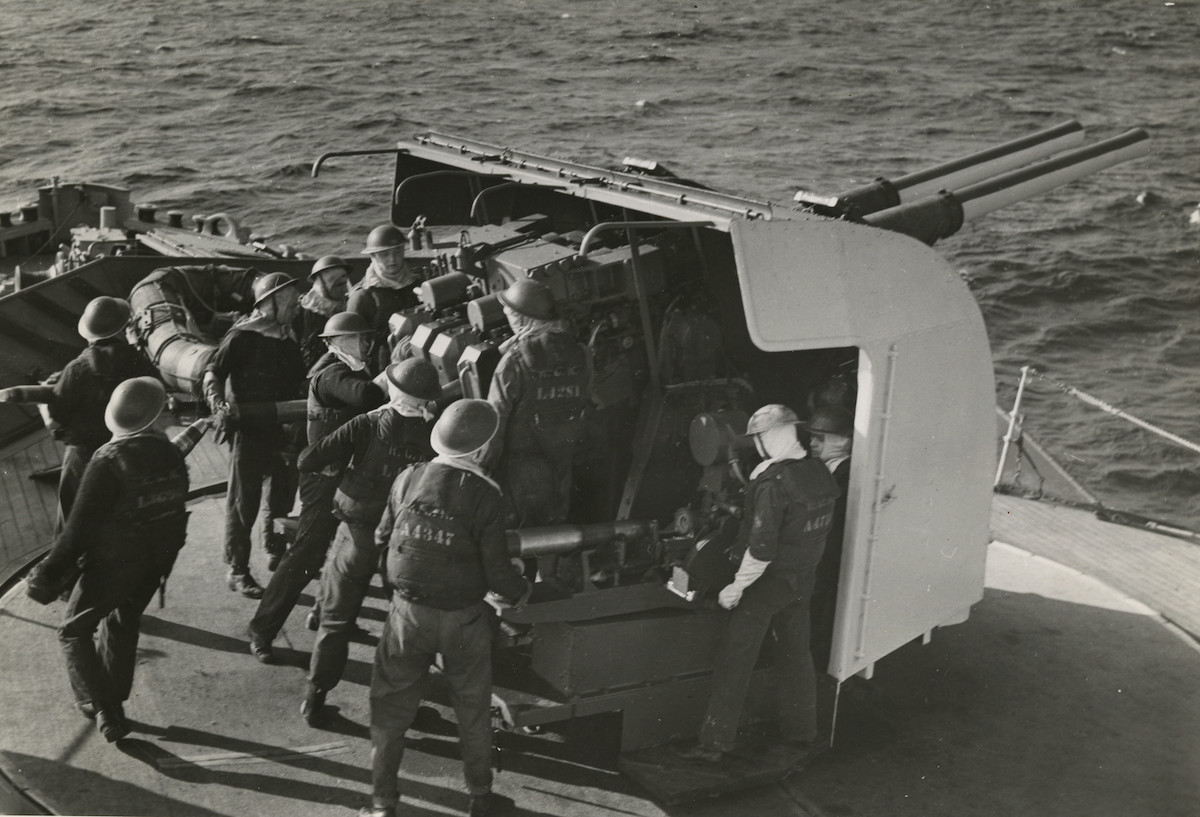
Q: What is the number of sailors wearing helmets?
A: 11